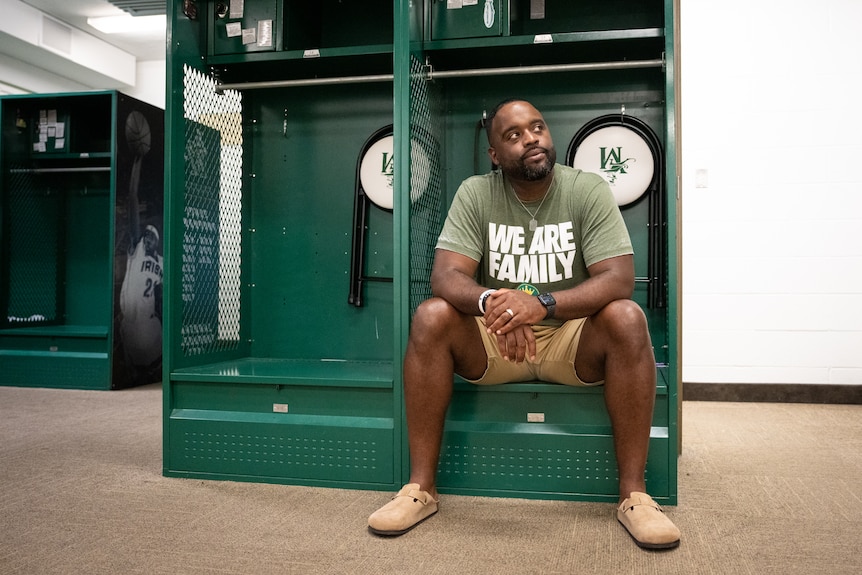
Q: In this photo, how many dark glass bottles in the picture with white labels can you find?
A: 0